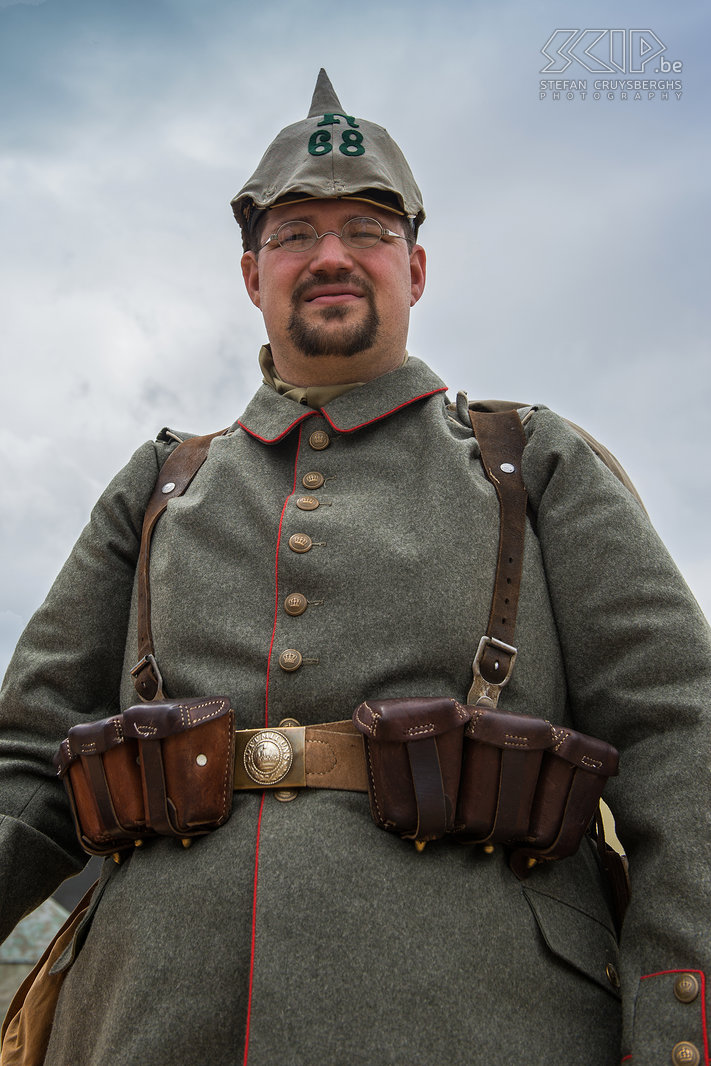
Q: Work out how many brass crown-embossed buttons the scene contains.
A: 11